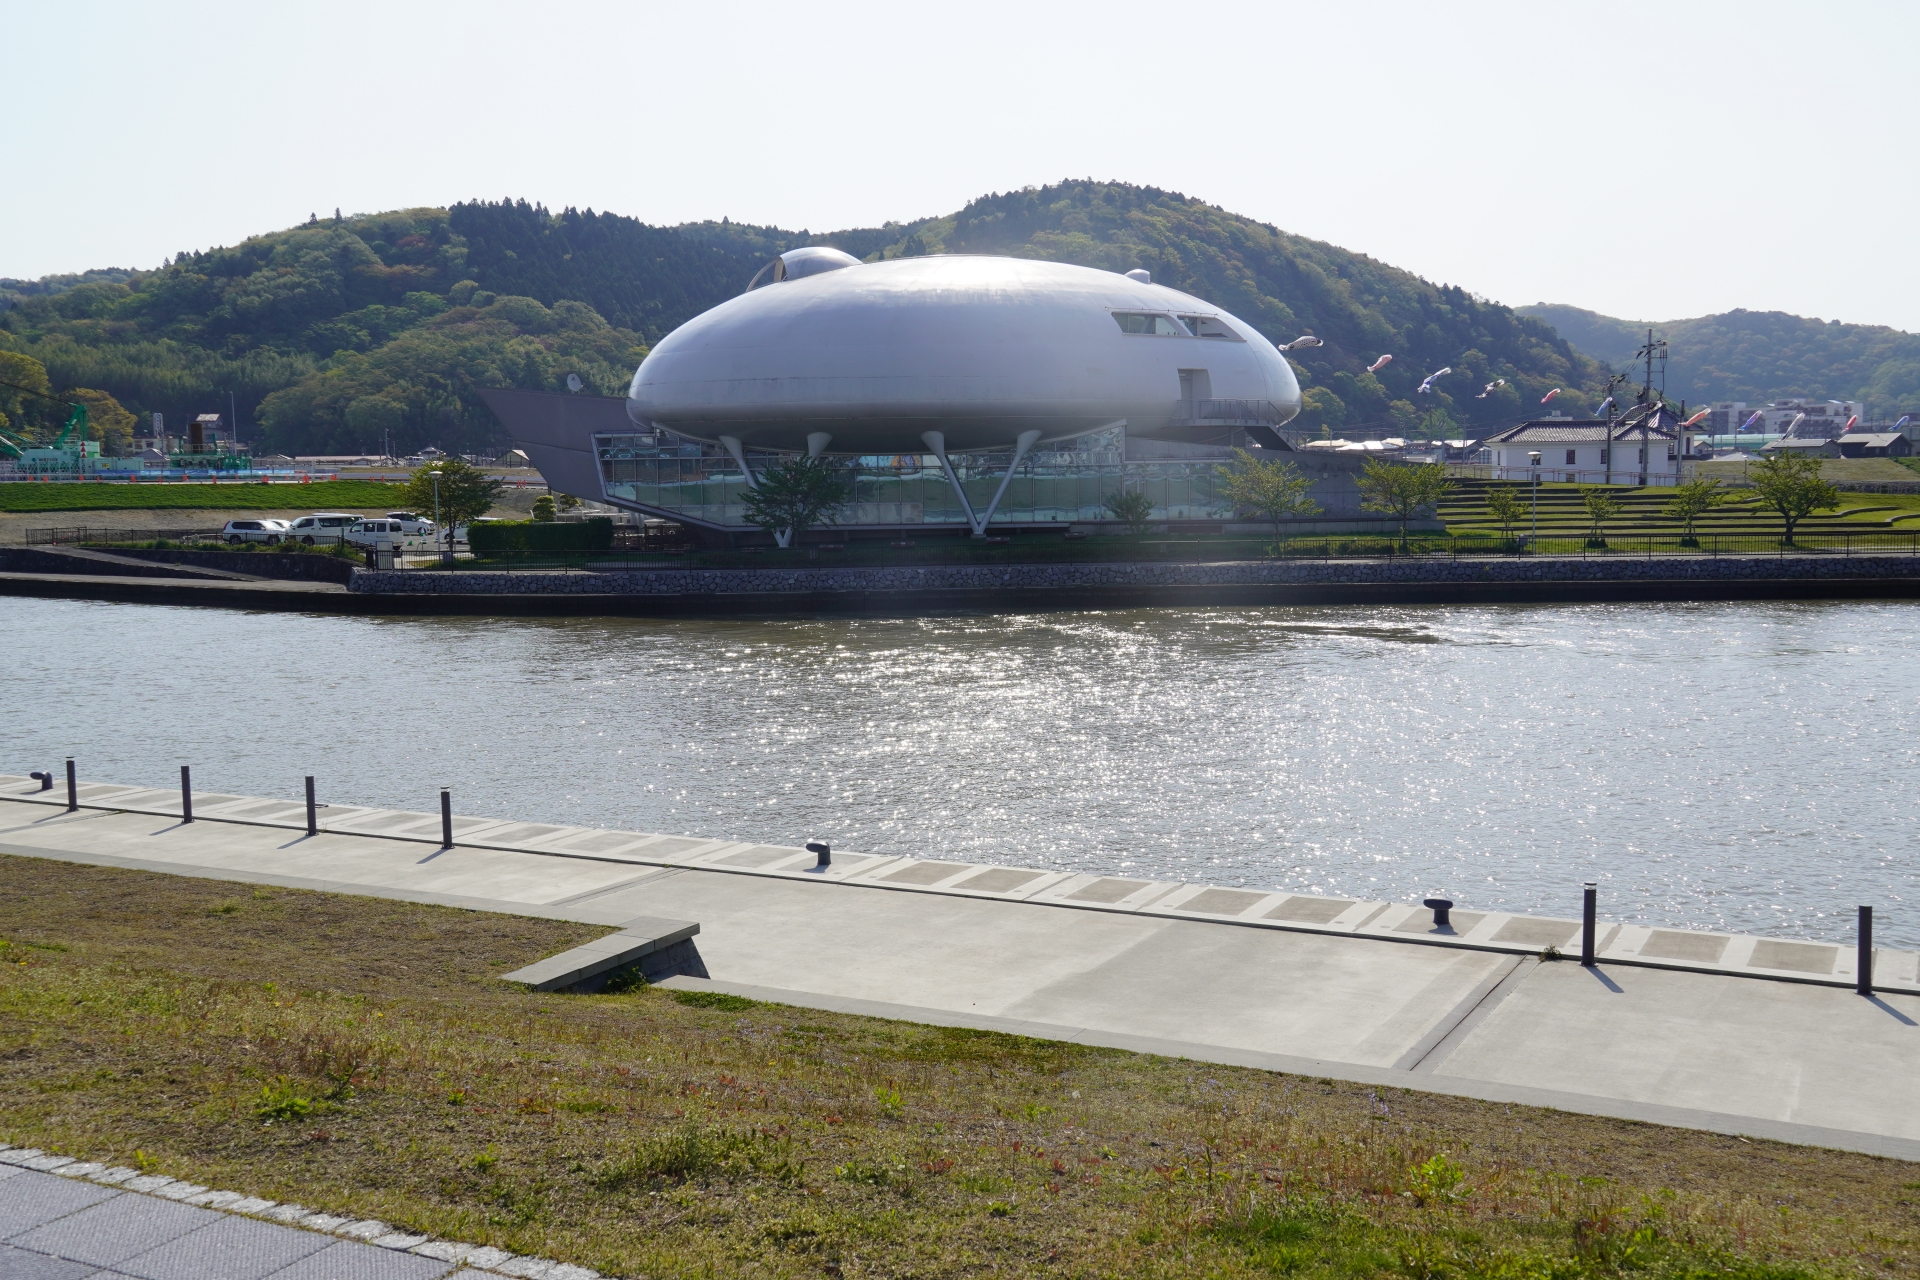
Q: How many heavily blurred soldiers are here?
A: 0